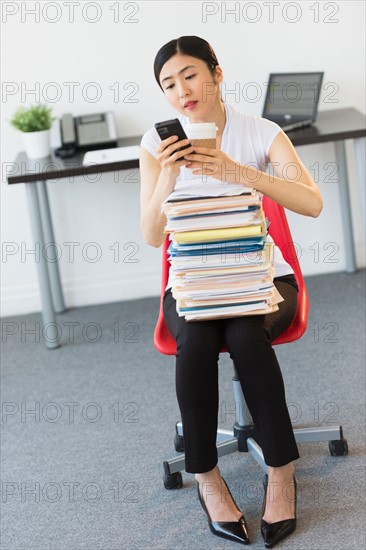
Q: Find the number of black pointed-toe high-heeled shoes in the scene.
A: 2